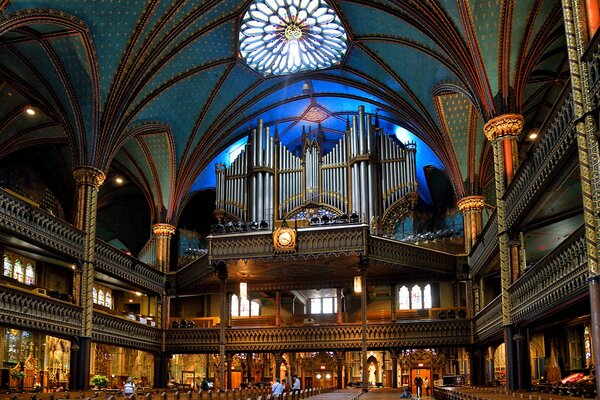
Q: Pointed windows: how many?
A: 12